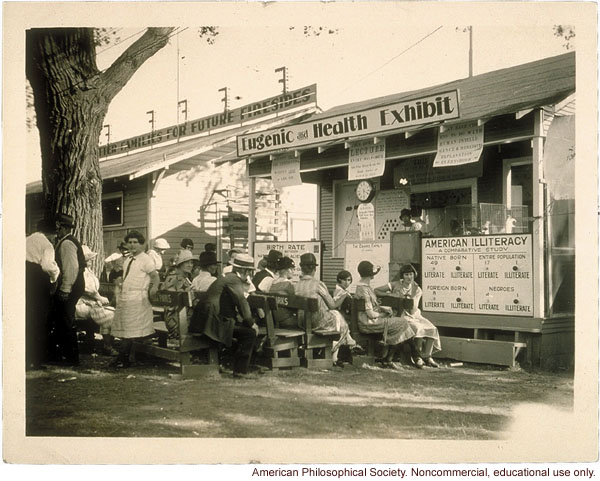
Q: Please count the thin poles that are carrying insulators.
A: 5